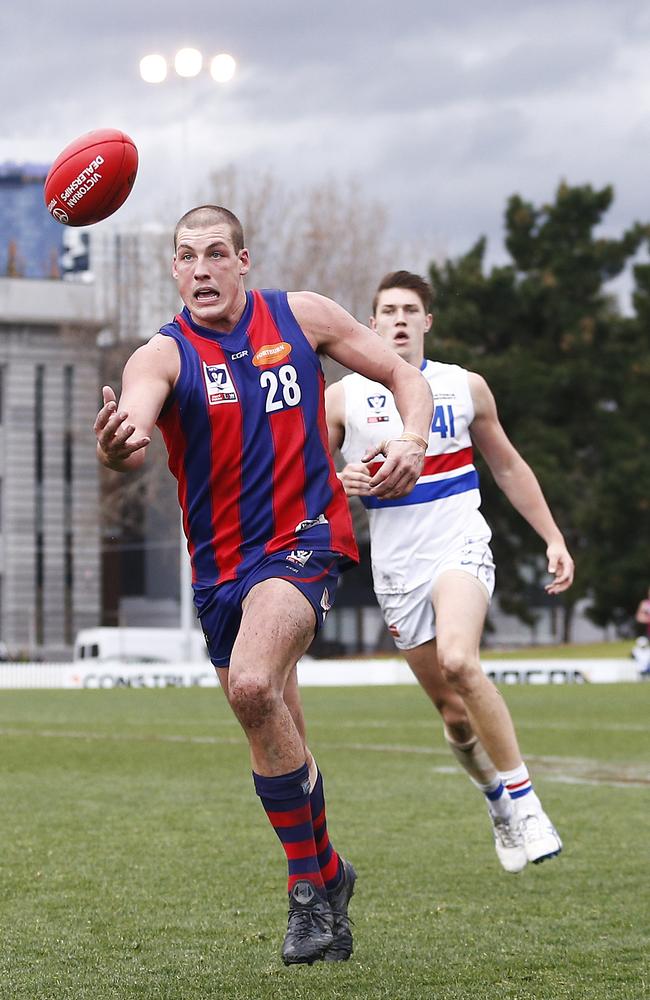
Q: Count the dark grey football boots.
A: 2